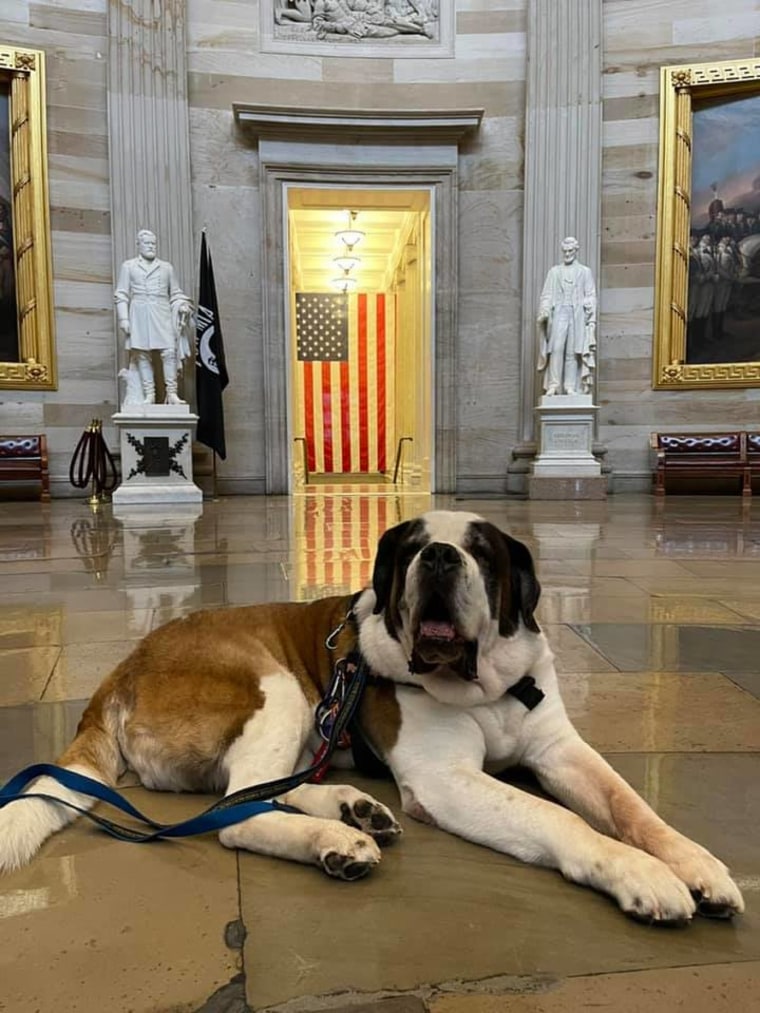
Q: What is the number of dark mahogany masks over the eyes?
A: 2